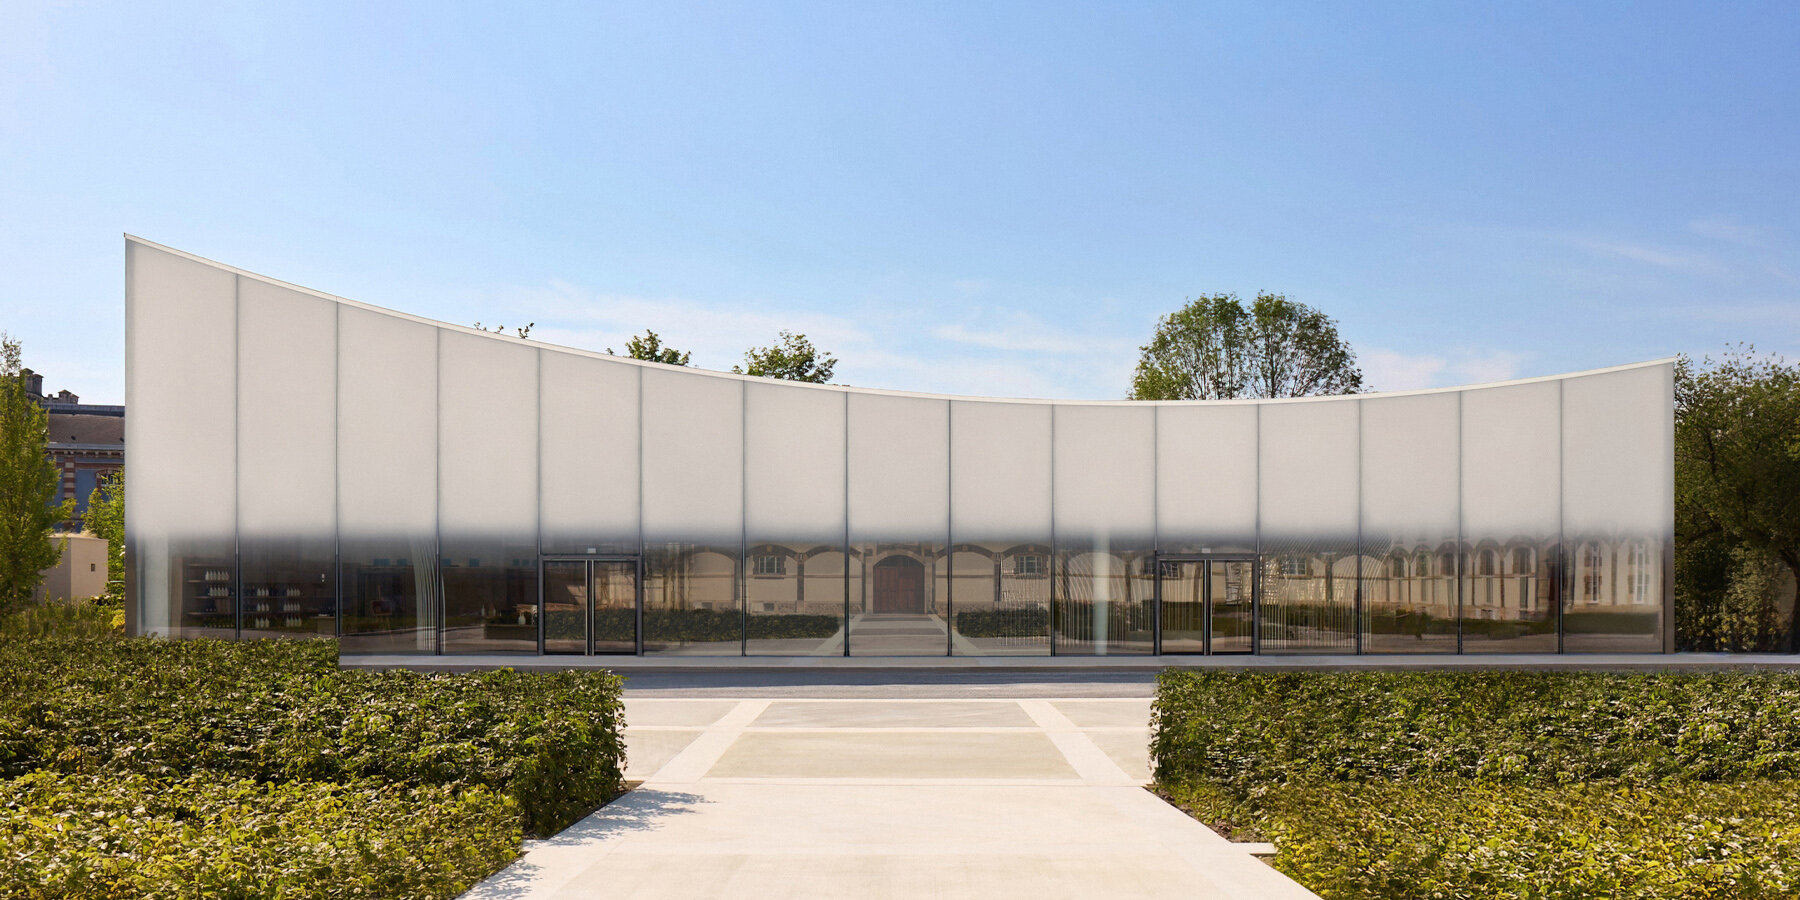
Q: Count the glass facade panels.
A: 15